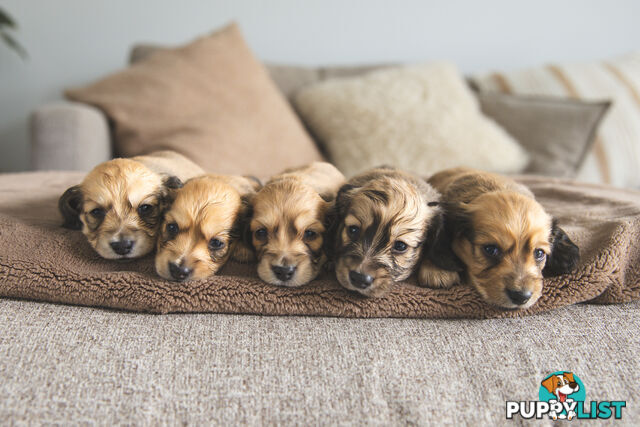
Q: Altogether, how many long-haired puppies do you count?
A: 5